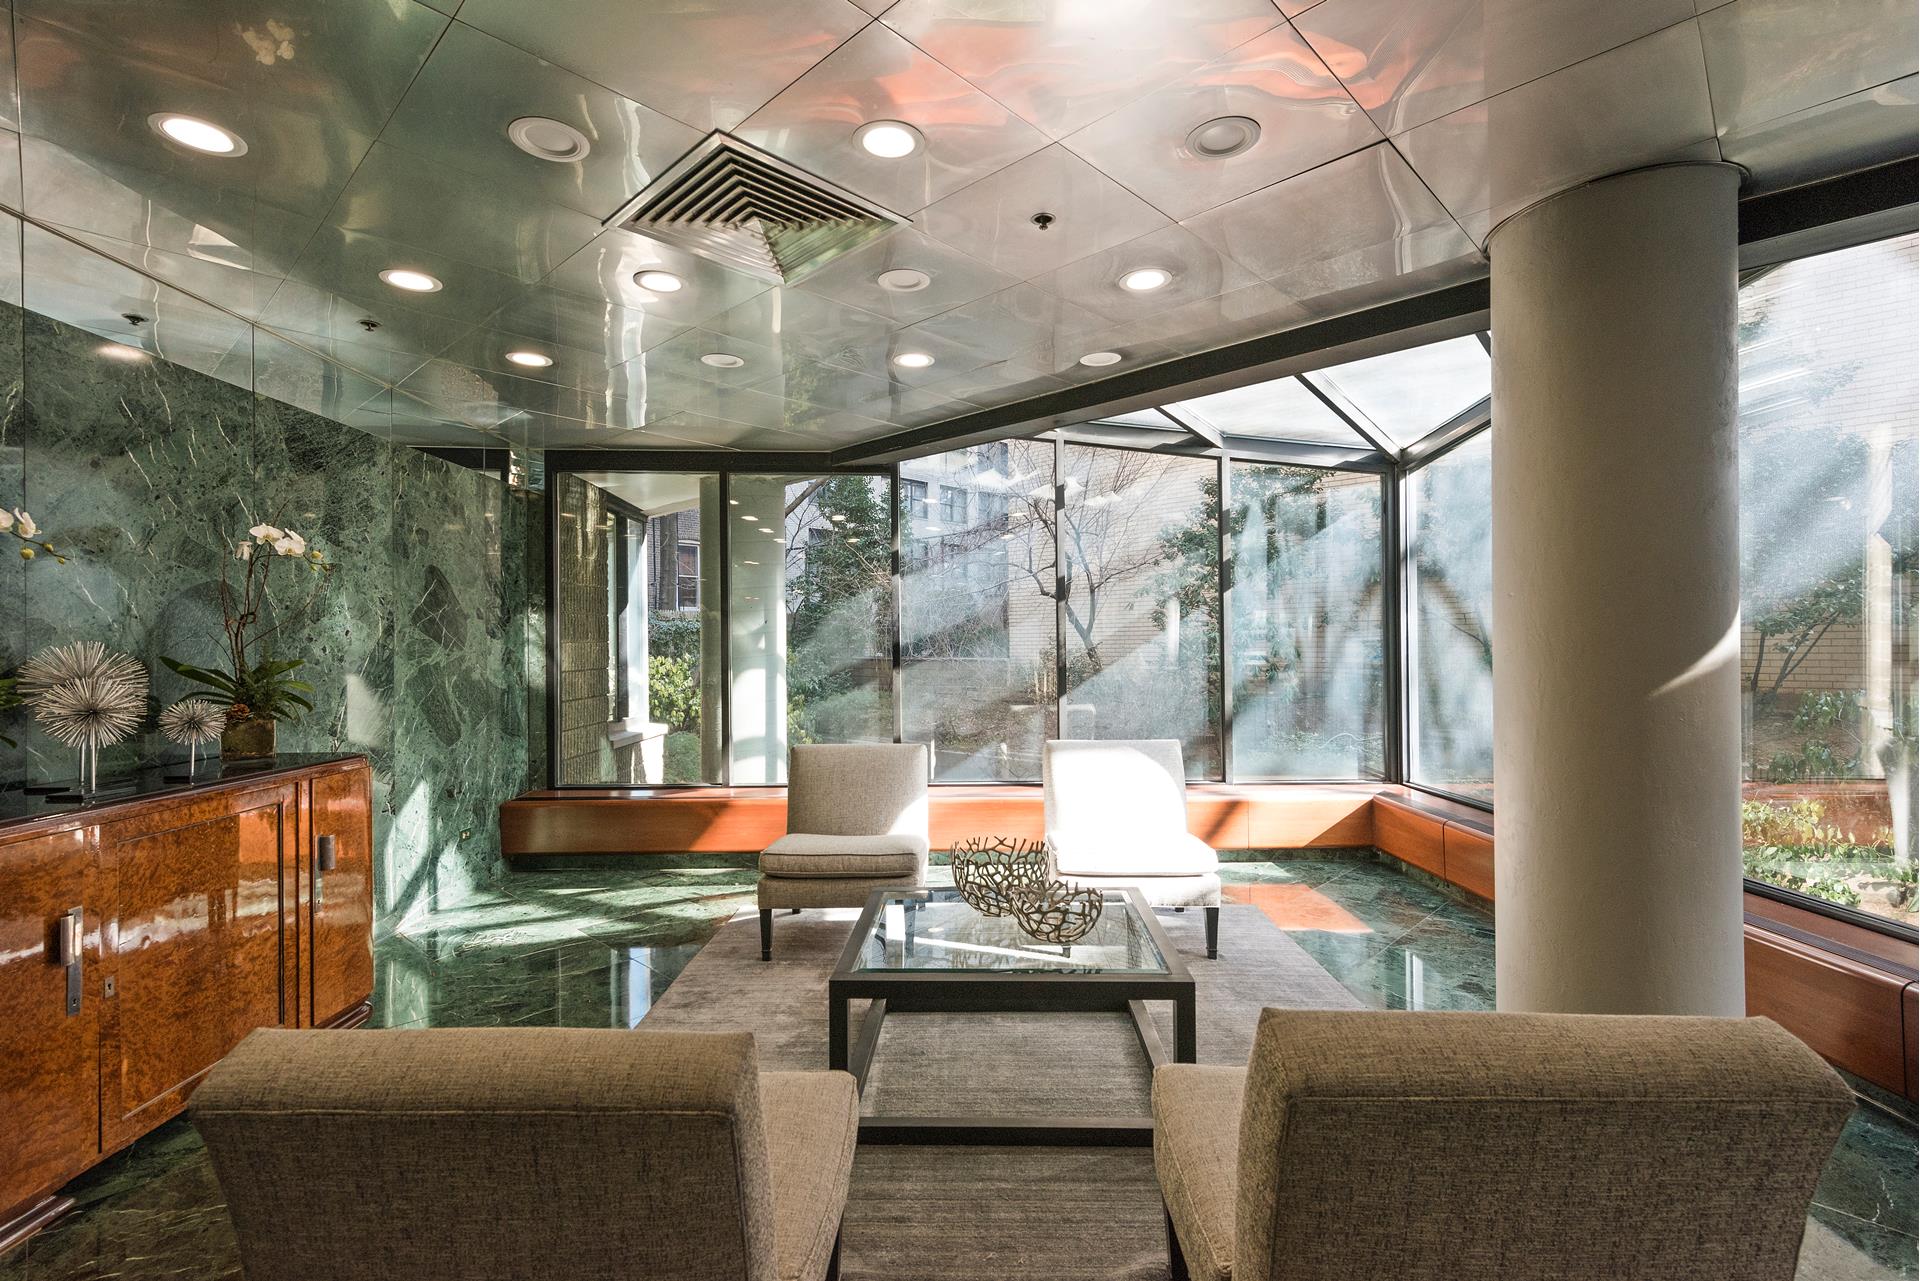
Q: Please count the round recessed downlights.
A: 12